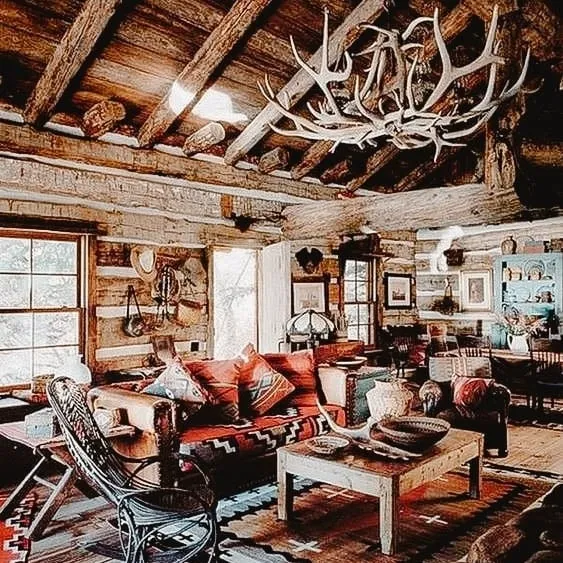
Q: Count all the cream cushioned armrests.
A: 2